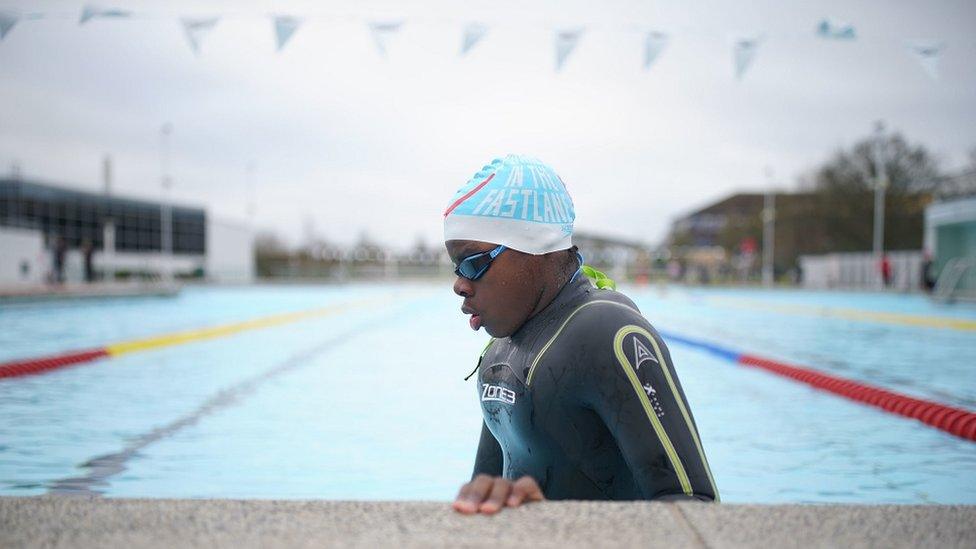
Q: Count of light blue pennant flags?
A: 11